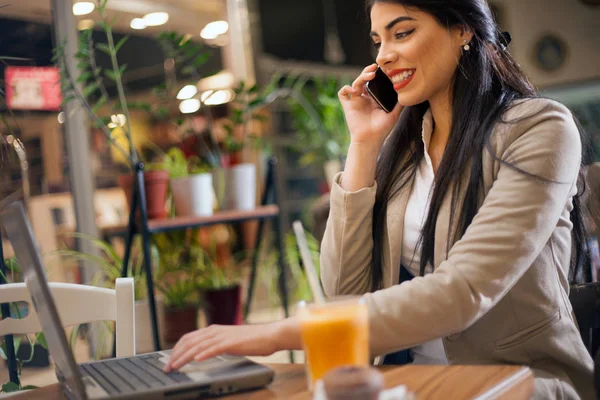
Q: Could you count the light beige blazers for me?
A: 1